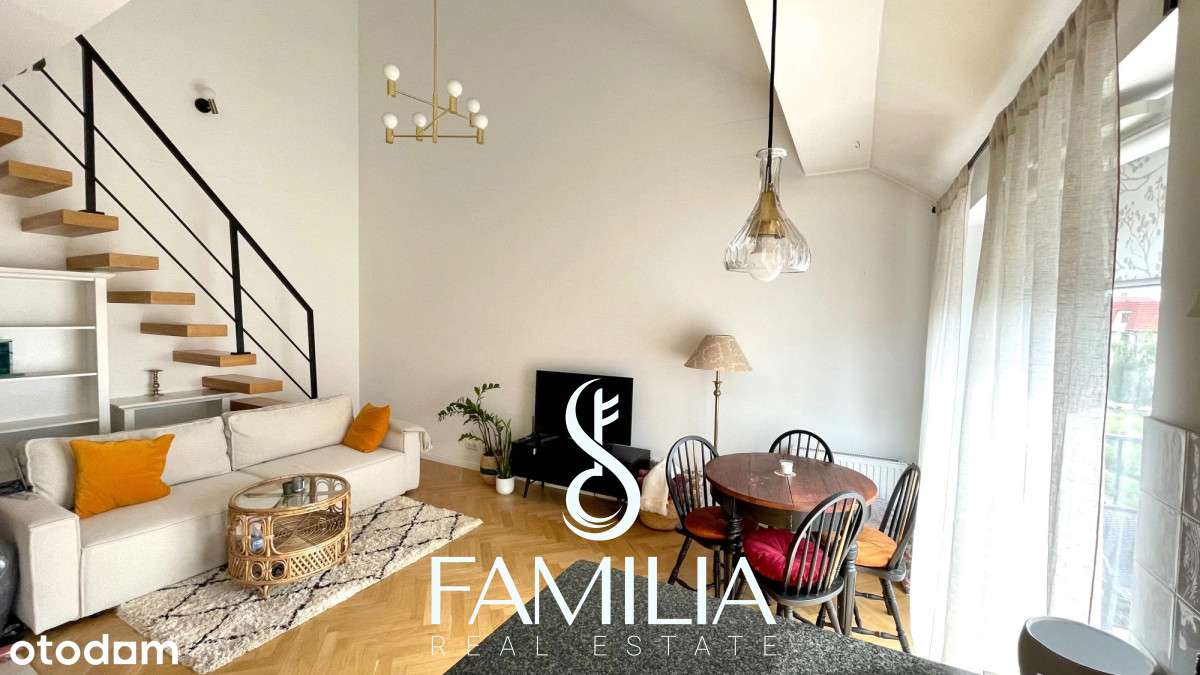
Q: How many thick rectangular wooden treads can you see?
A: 9